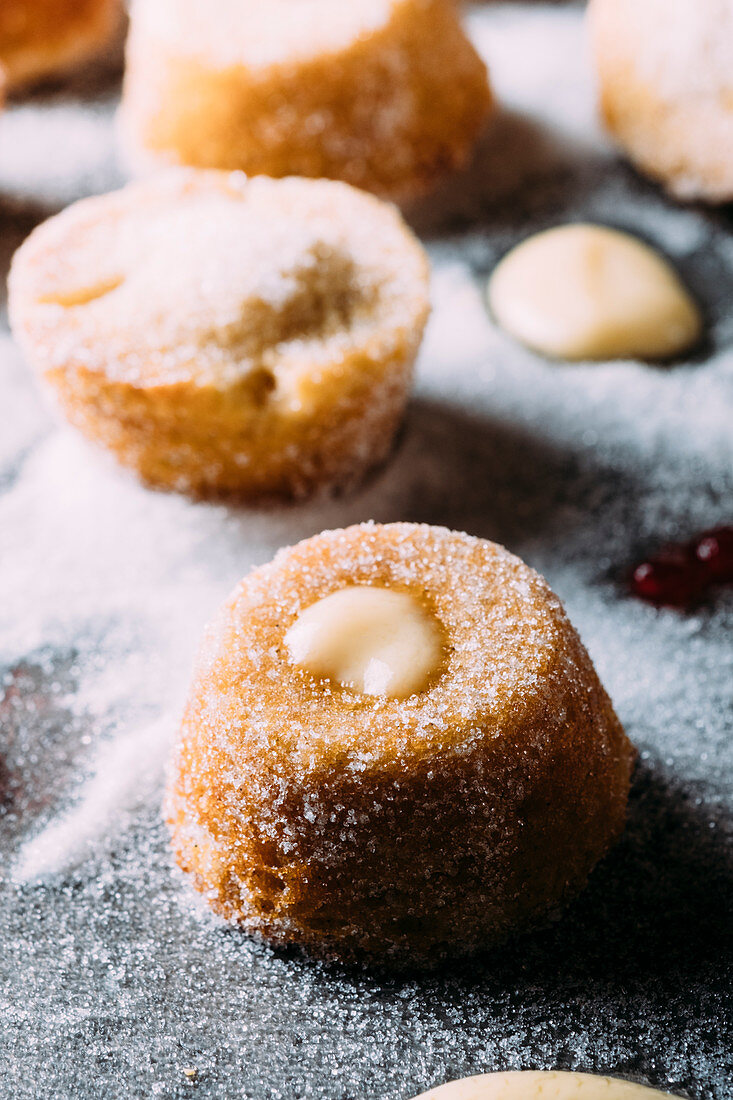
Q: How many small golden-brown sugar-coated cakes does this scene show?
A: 5